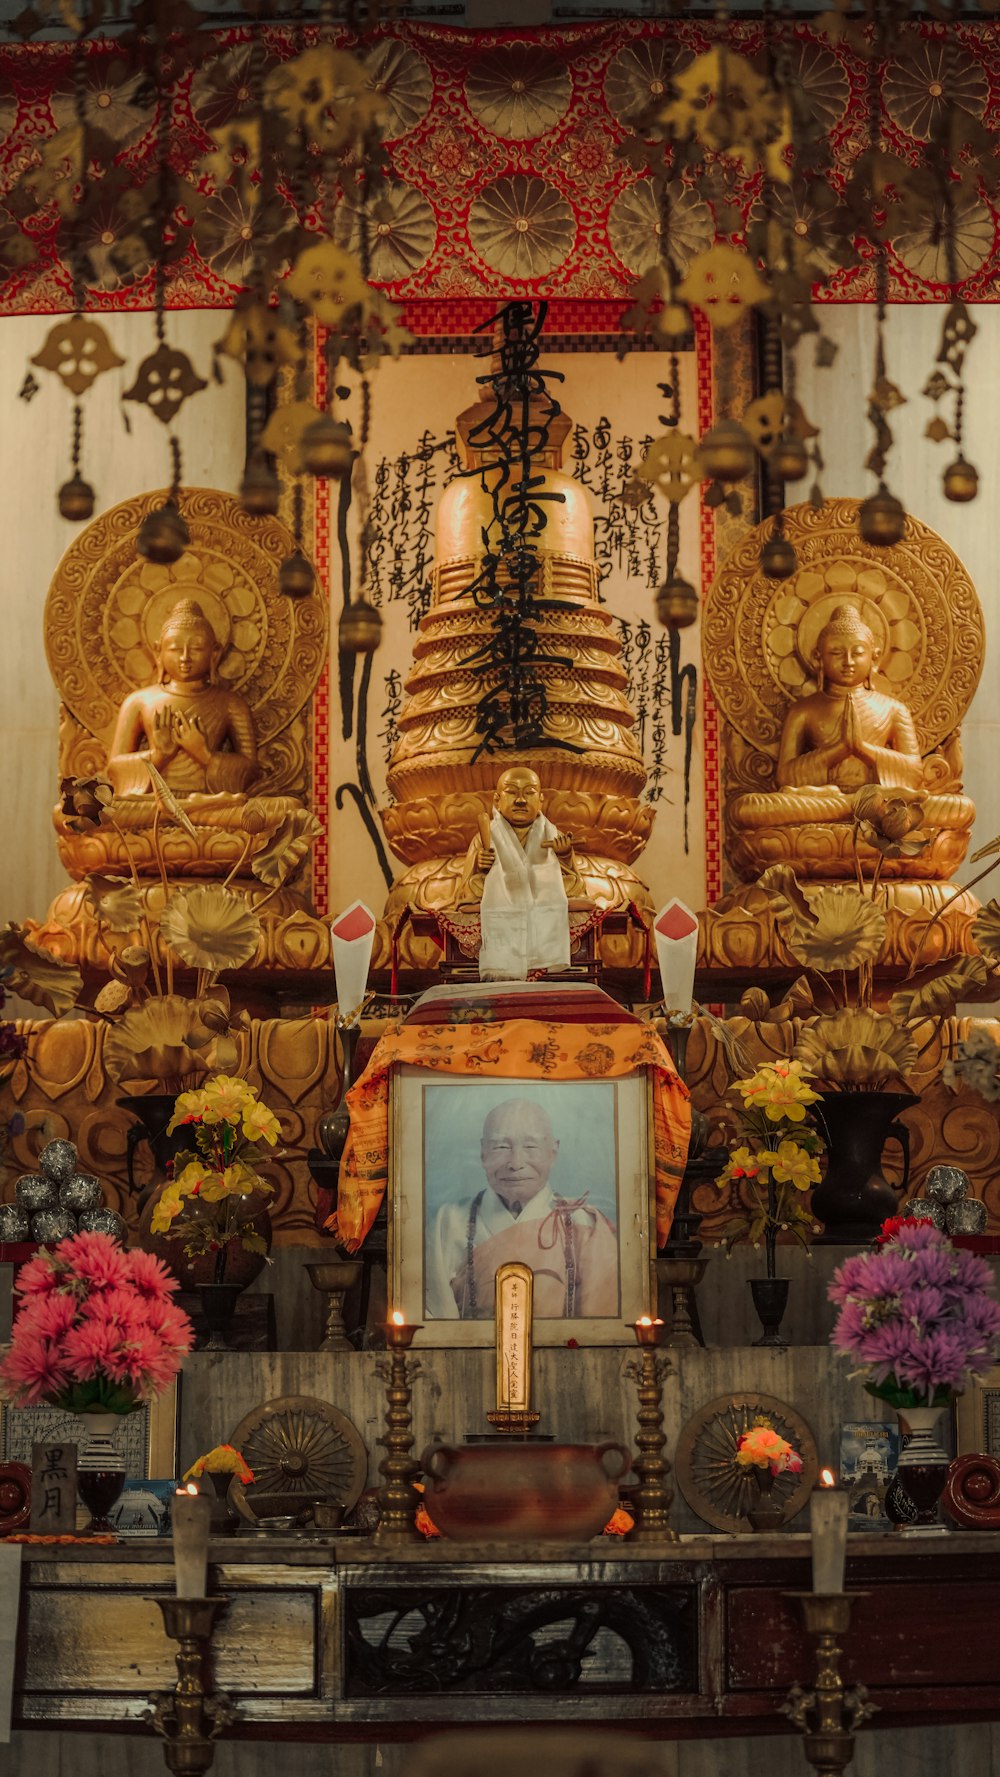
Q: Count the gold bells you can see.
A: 12